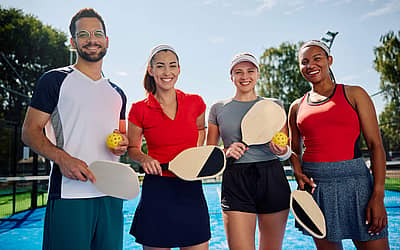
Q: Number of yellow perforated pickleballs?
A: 2